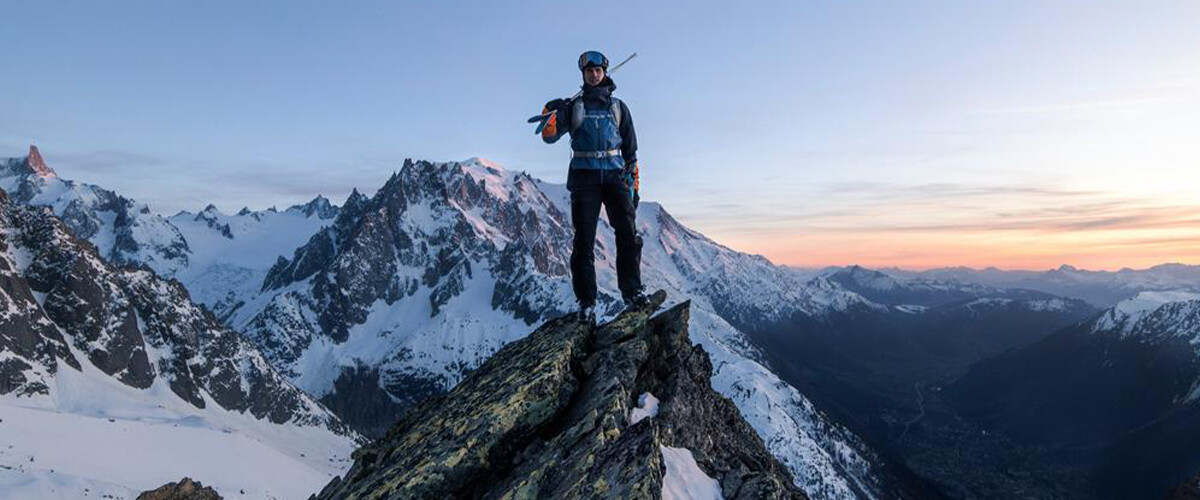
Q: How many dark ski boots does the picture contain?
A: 2